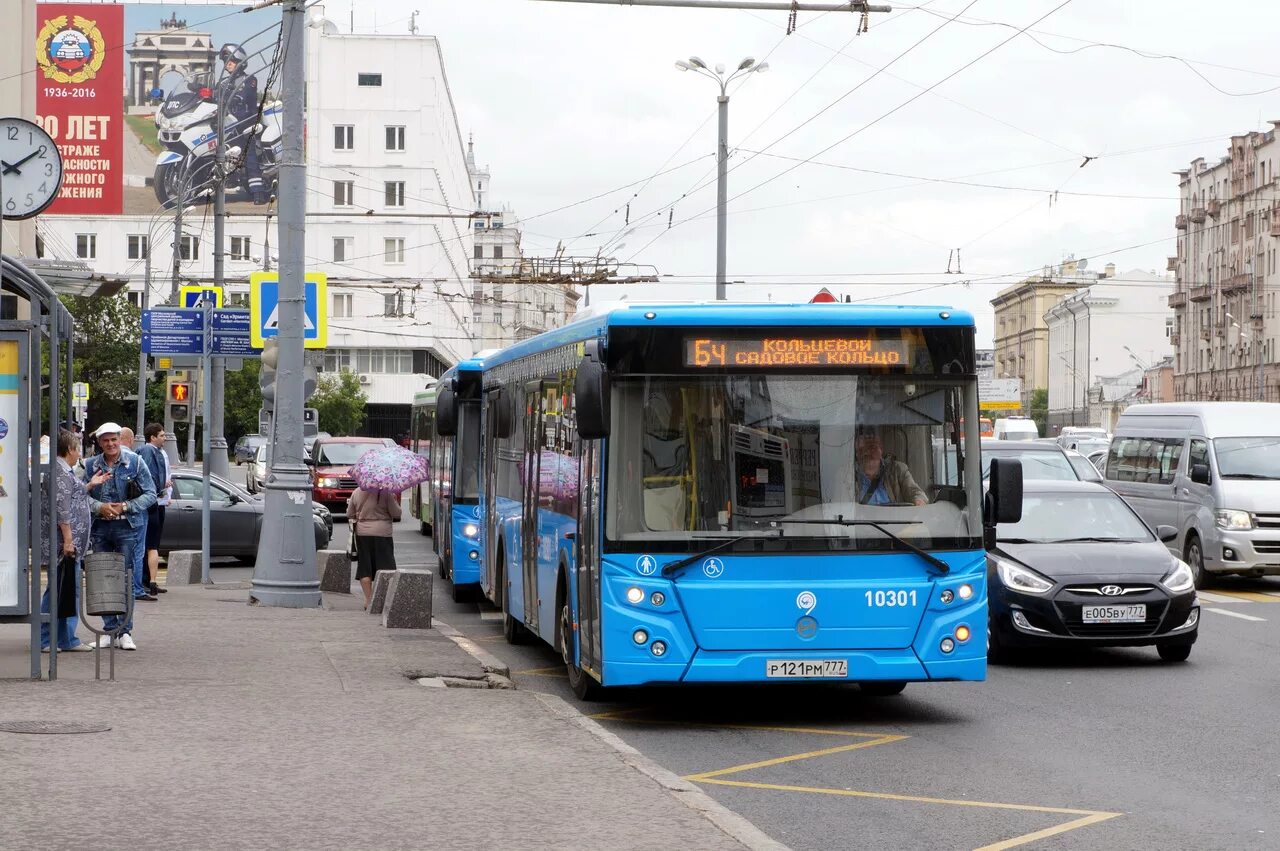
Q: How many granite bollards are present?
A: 4